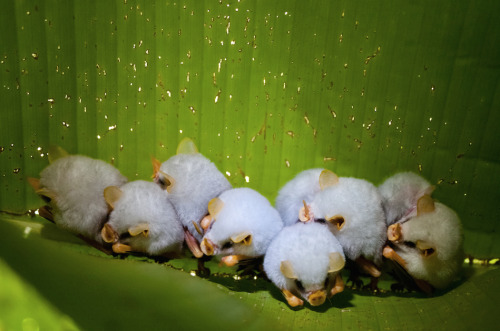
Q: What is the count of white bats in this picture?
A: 9